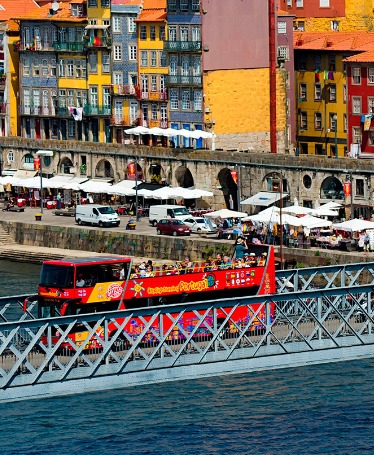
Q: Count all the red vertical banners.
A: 4